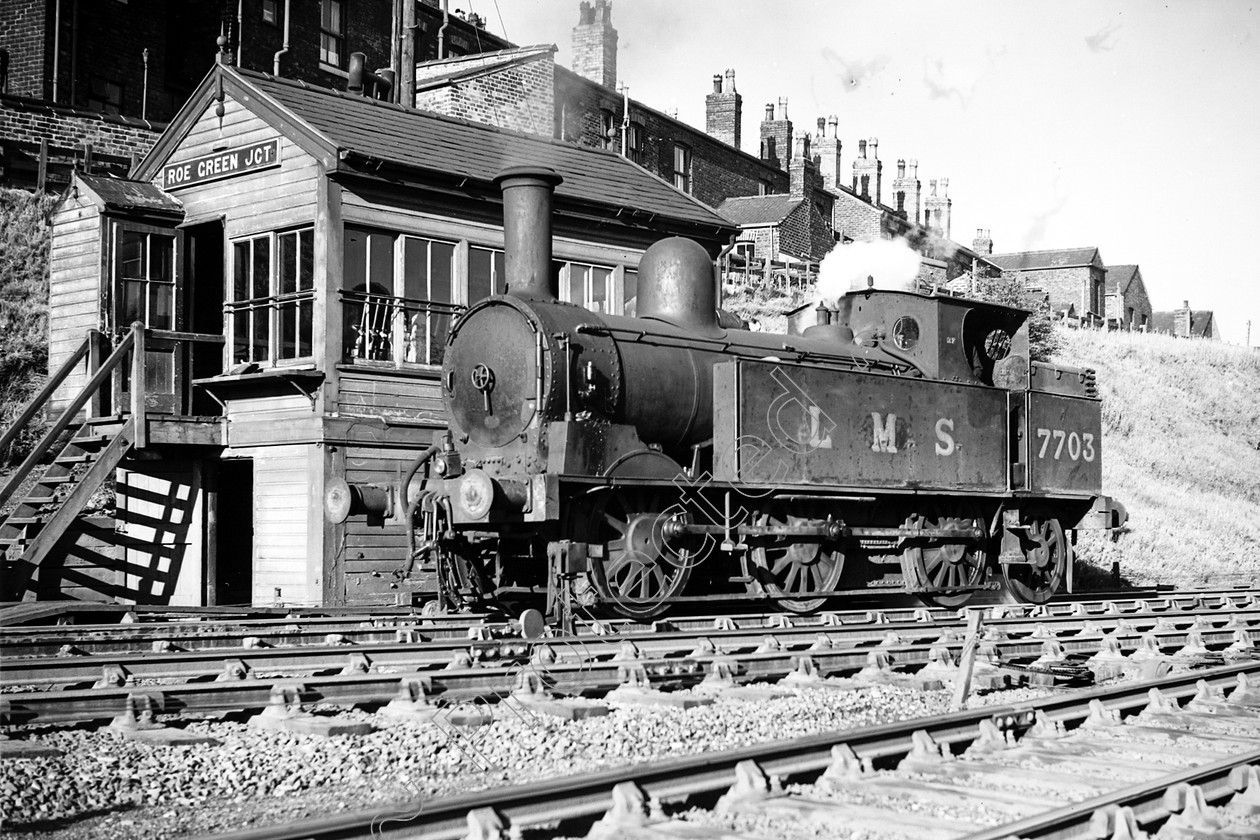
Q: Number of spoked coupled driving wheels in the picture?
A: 3